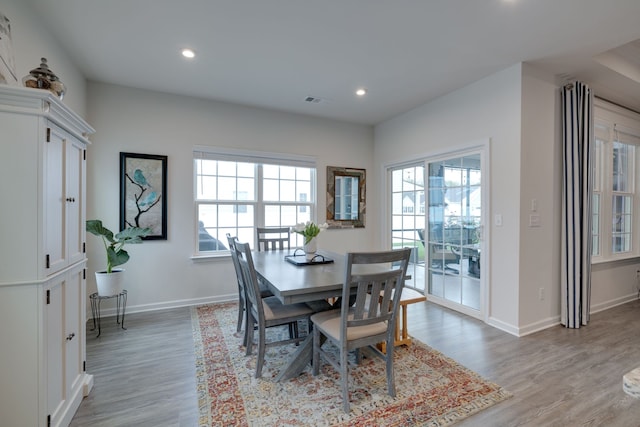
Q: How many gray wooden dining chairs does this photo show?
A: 4